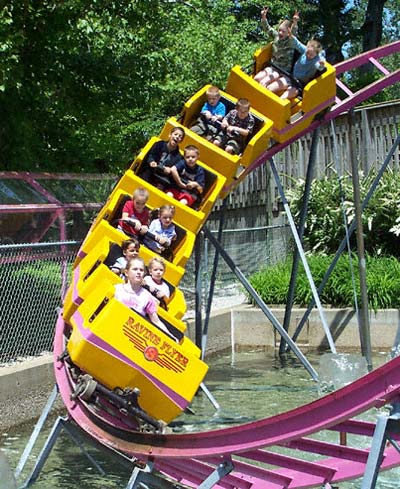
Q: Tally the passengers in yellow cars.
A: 11